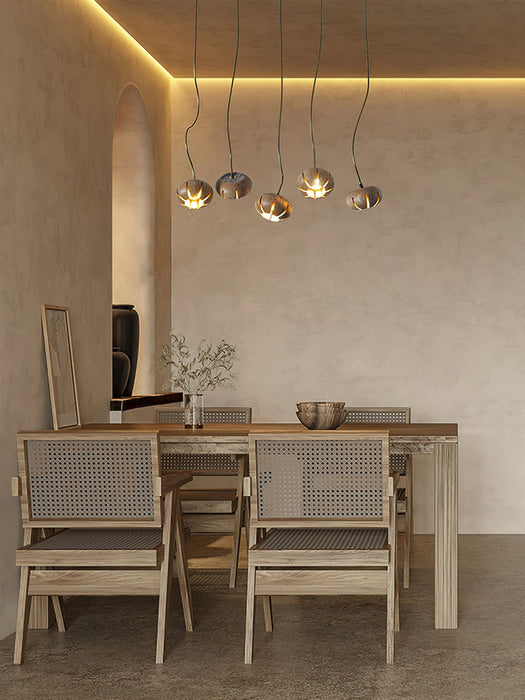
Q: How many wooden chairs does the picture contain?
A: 4